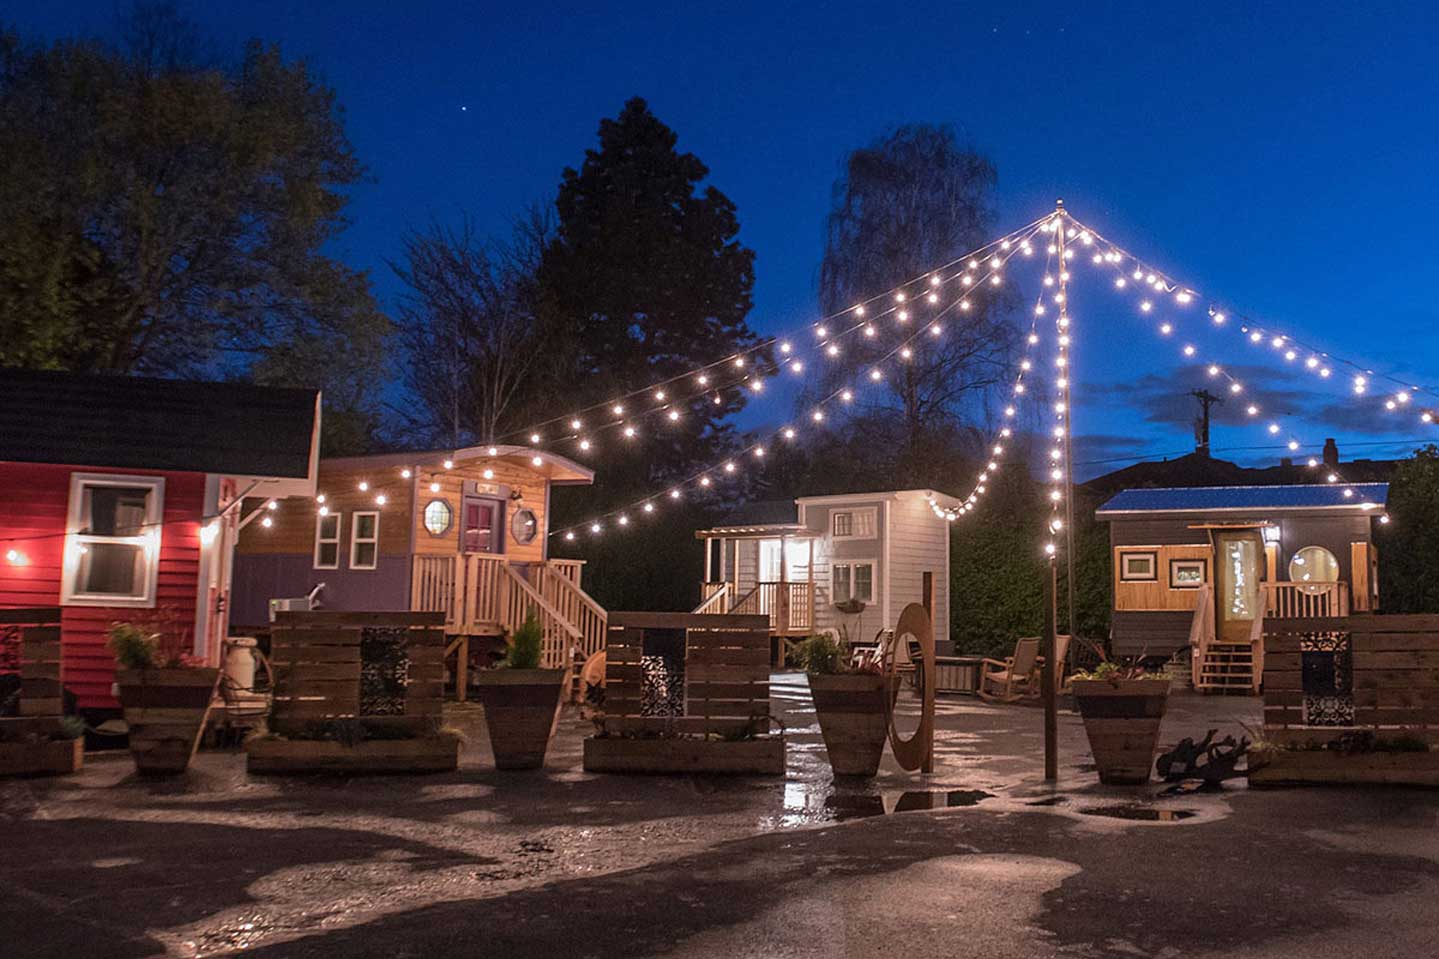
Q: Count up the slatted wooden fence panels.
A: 4